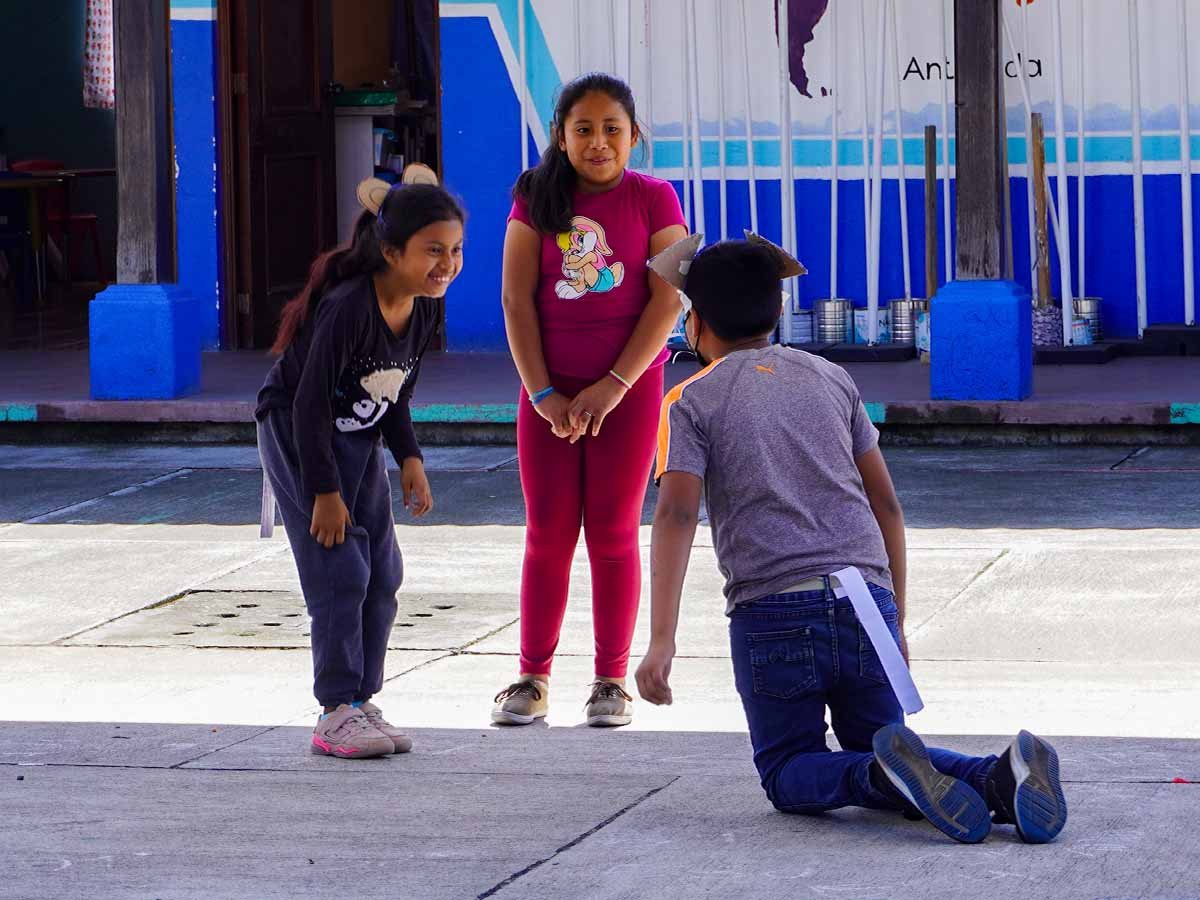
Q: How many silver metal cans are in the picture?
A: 3